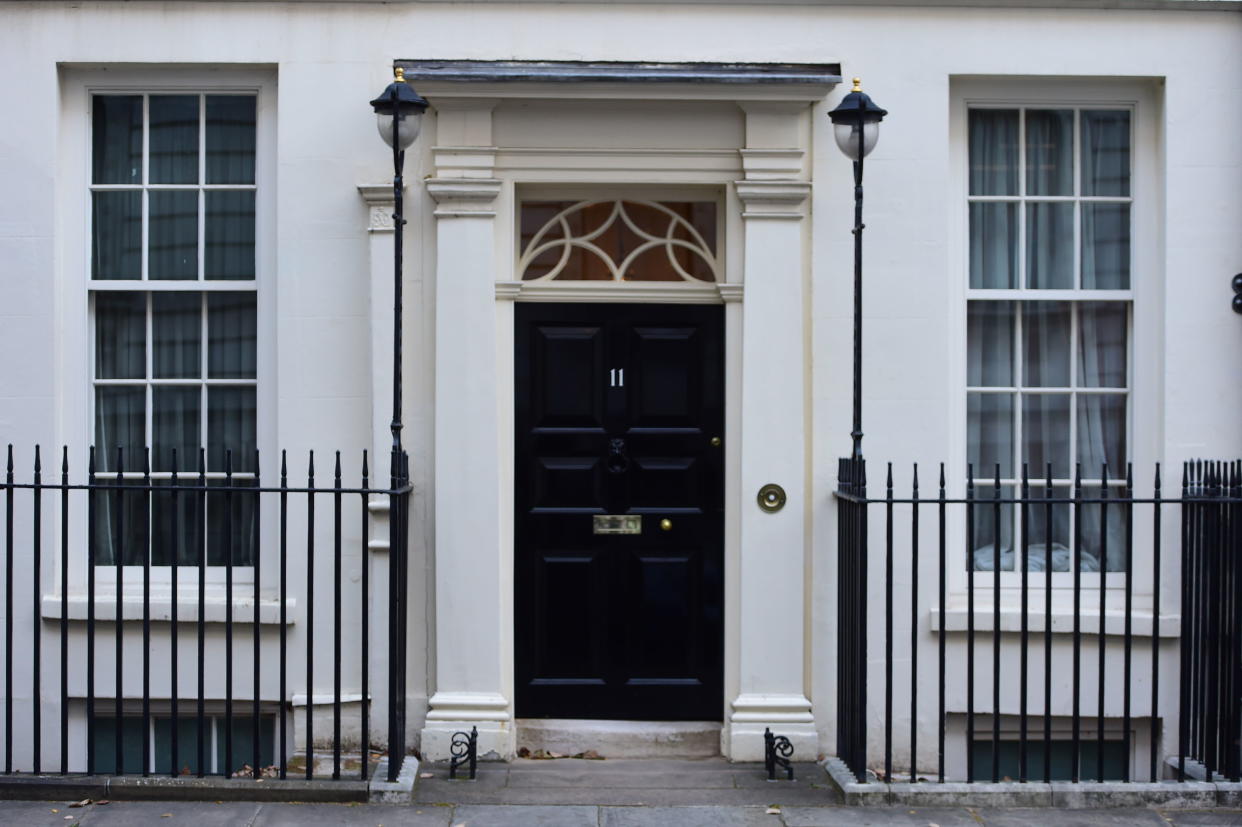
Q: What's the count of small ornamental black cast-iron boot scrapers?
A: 2